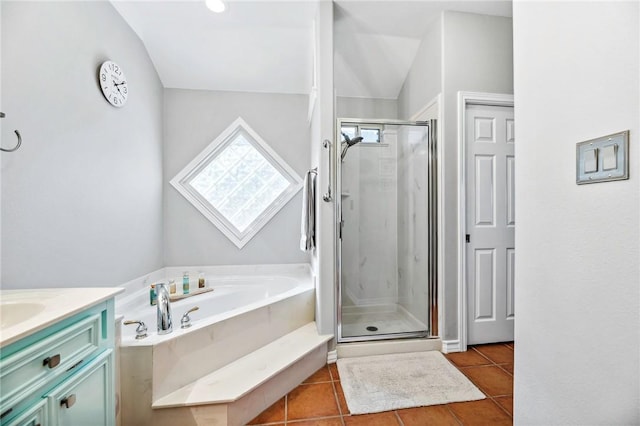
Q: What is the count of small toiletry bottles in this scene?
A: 4